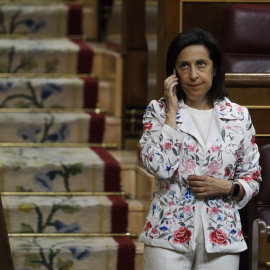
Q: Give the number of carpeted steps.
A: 7